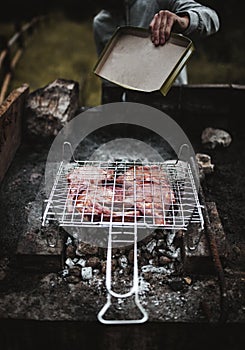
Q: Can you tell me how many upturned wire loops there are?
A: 2